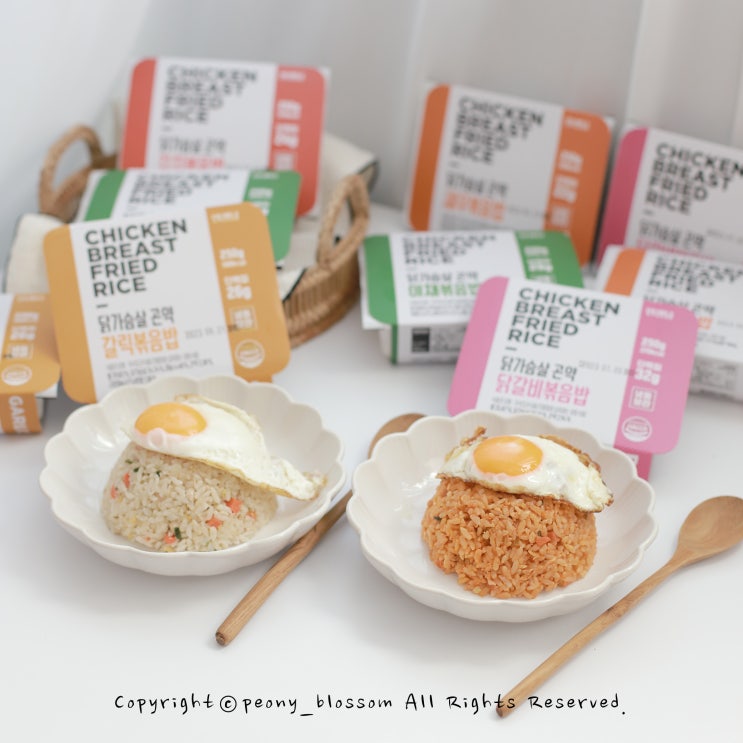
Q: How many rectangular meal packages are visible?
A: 9